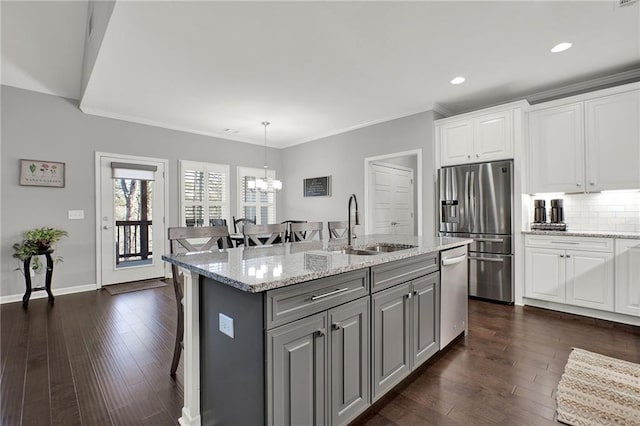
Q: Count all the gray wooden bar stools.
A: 4